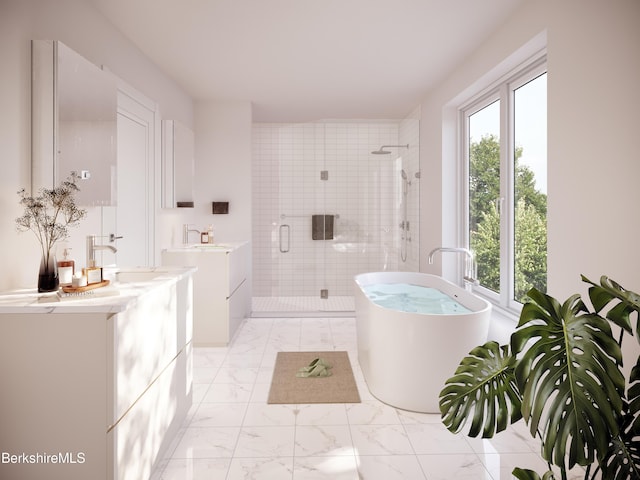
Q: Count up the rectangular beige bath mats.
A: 1